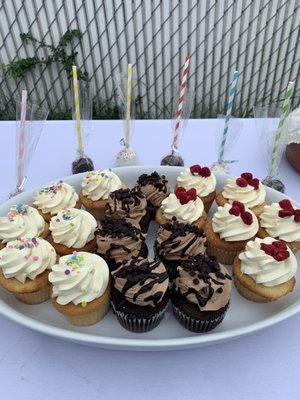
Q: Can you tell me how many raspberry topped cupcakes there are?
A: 6